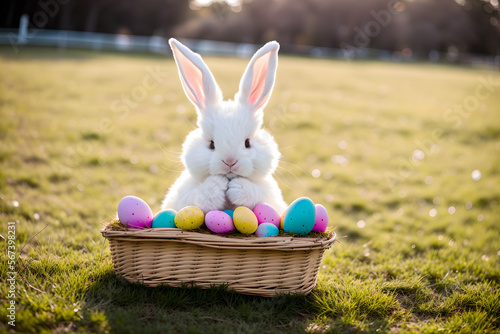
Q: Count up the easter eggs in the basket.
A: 11